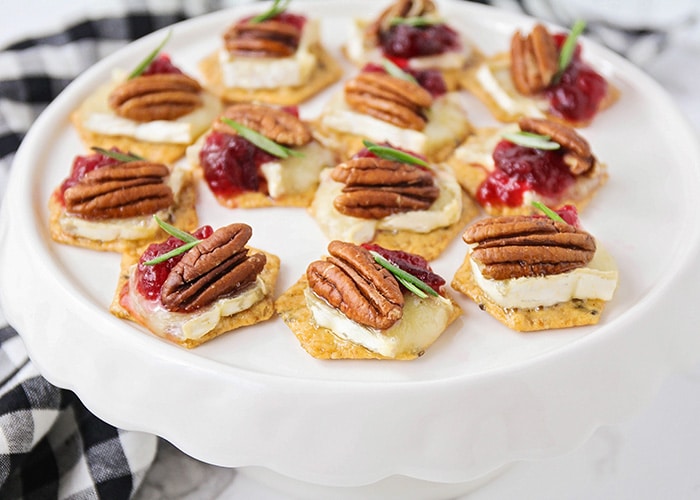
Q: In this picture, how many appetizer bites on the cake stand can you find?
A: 12